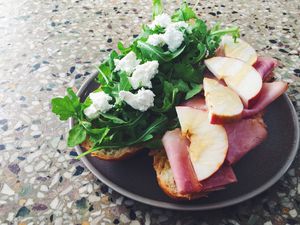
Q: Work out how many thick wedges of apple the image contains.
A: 4